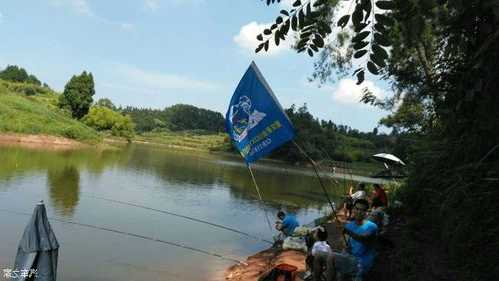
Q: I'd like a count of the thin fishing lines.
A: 2